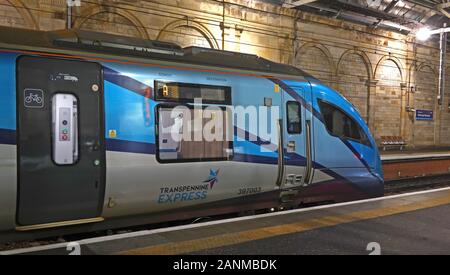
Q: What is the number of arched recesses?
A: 7